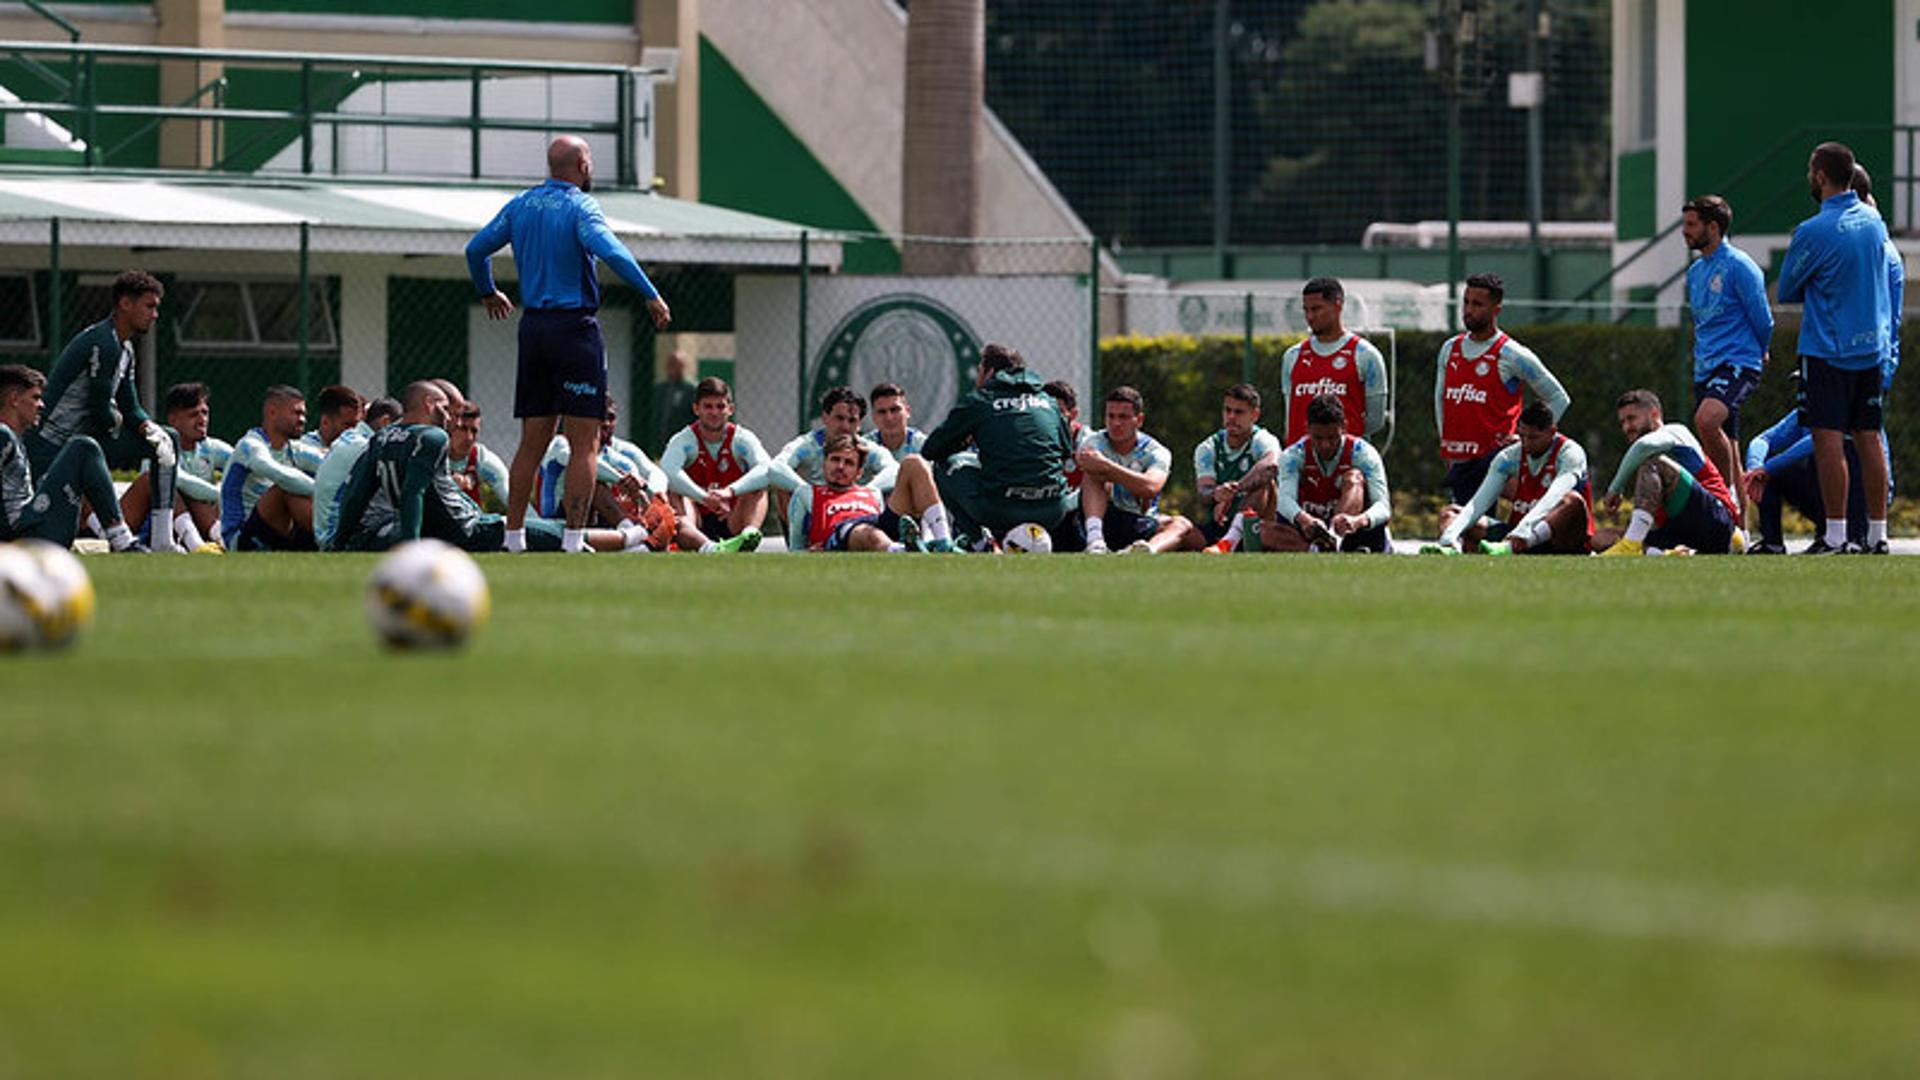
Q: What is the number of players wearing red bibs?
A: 9